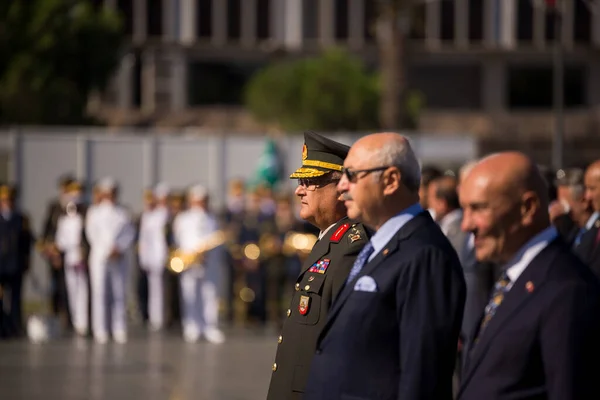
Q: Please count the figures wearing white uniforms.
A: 4